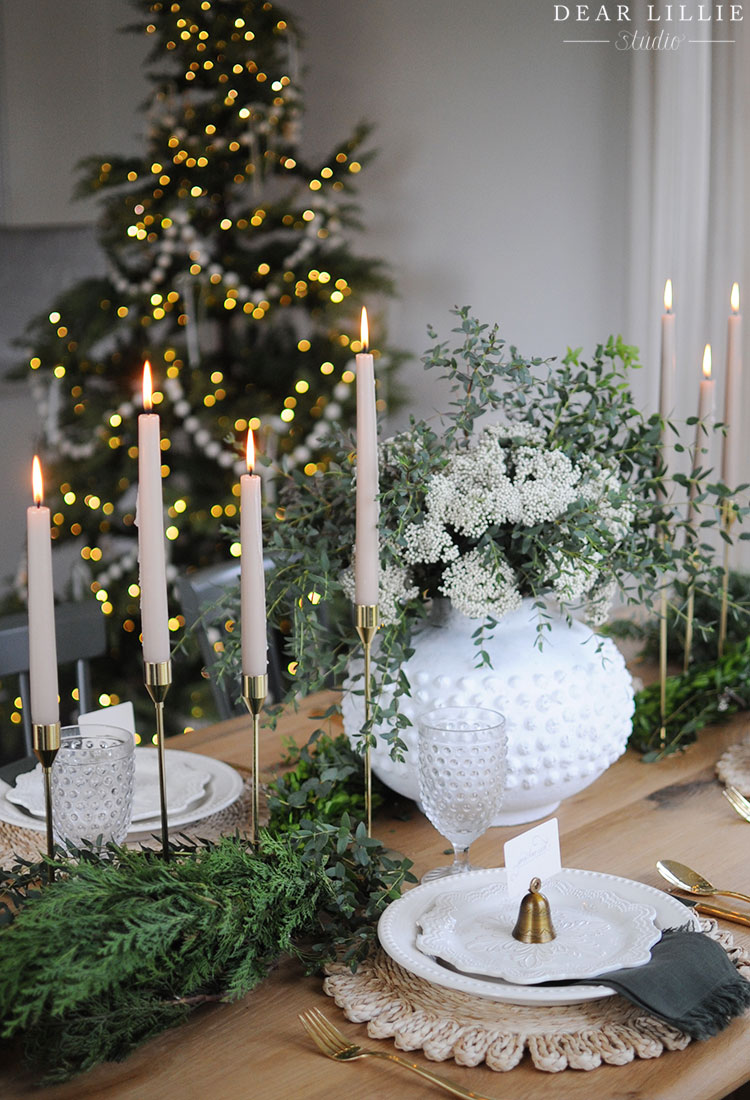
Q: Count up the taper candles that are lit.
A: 7